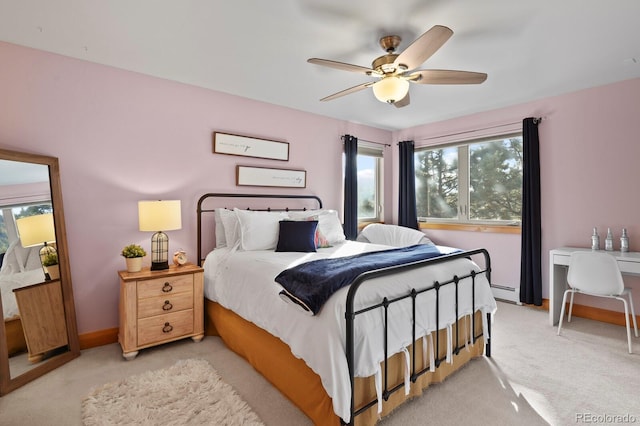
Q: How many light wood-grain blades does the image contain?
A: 5